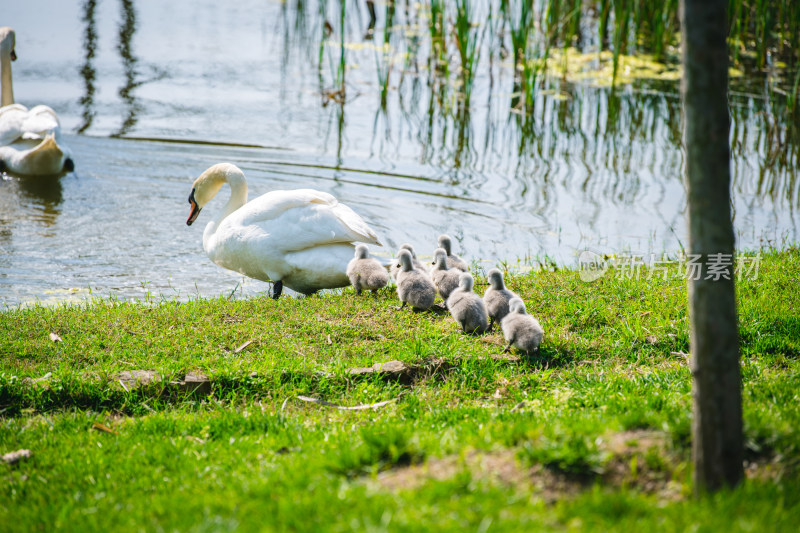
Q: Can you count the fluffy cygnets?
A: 8